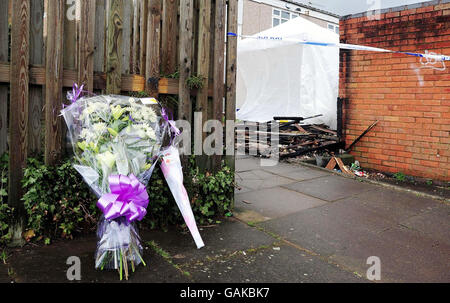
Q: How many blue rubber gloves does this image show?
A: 0